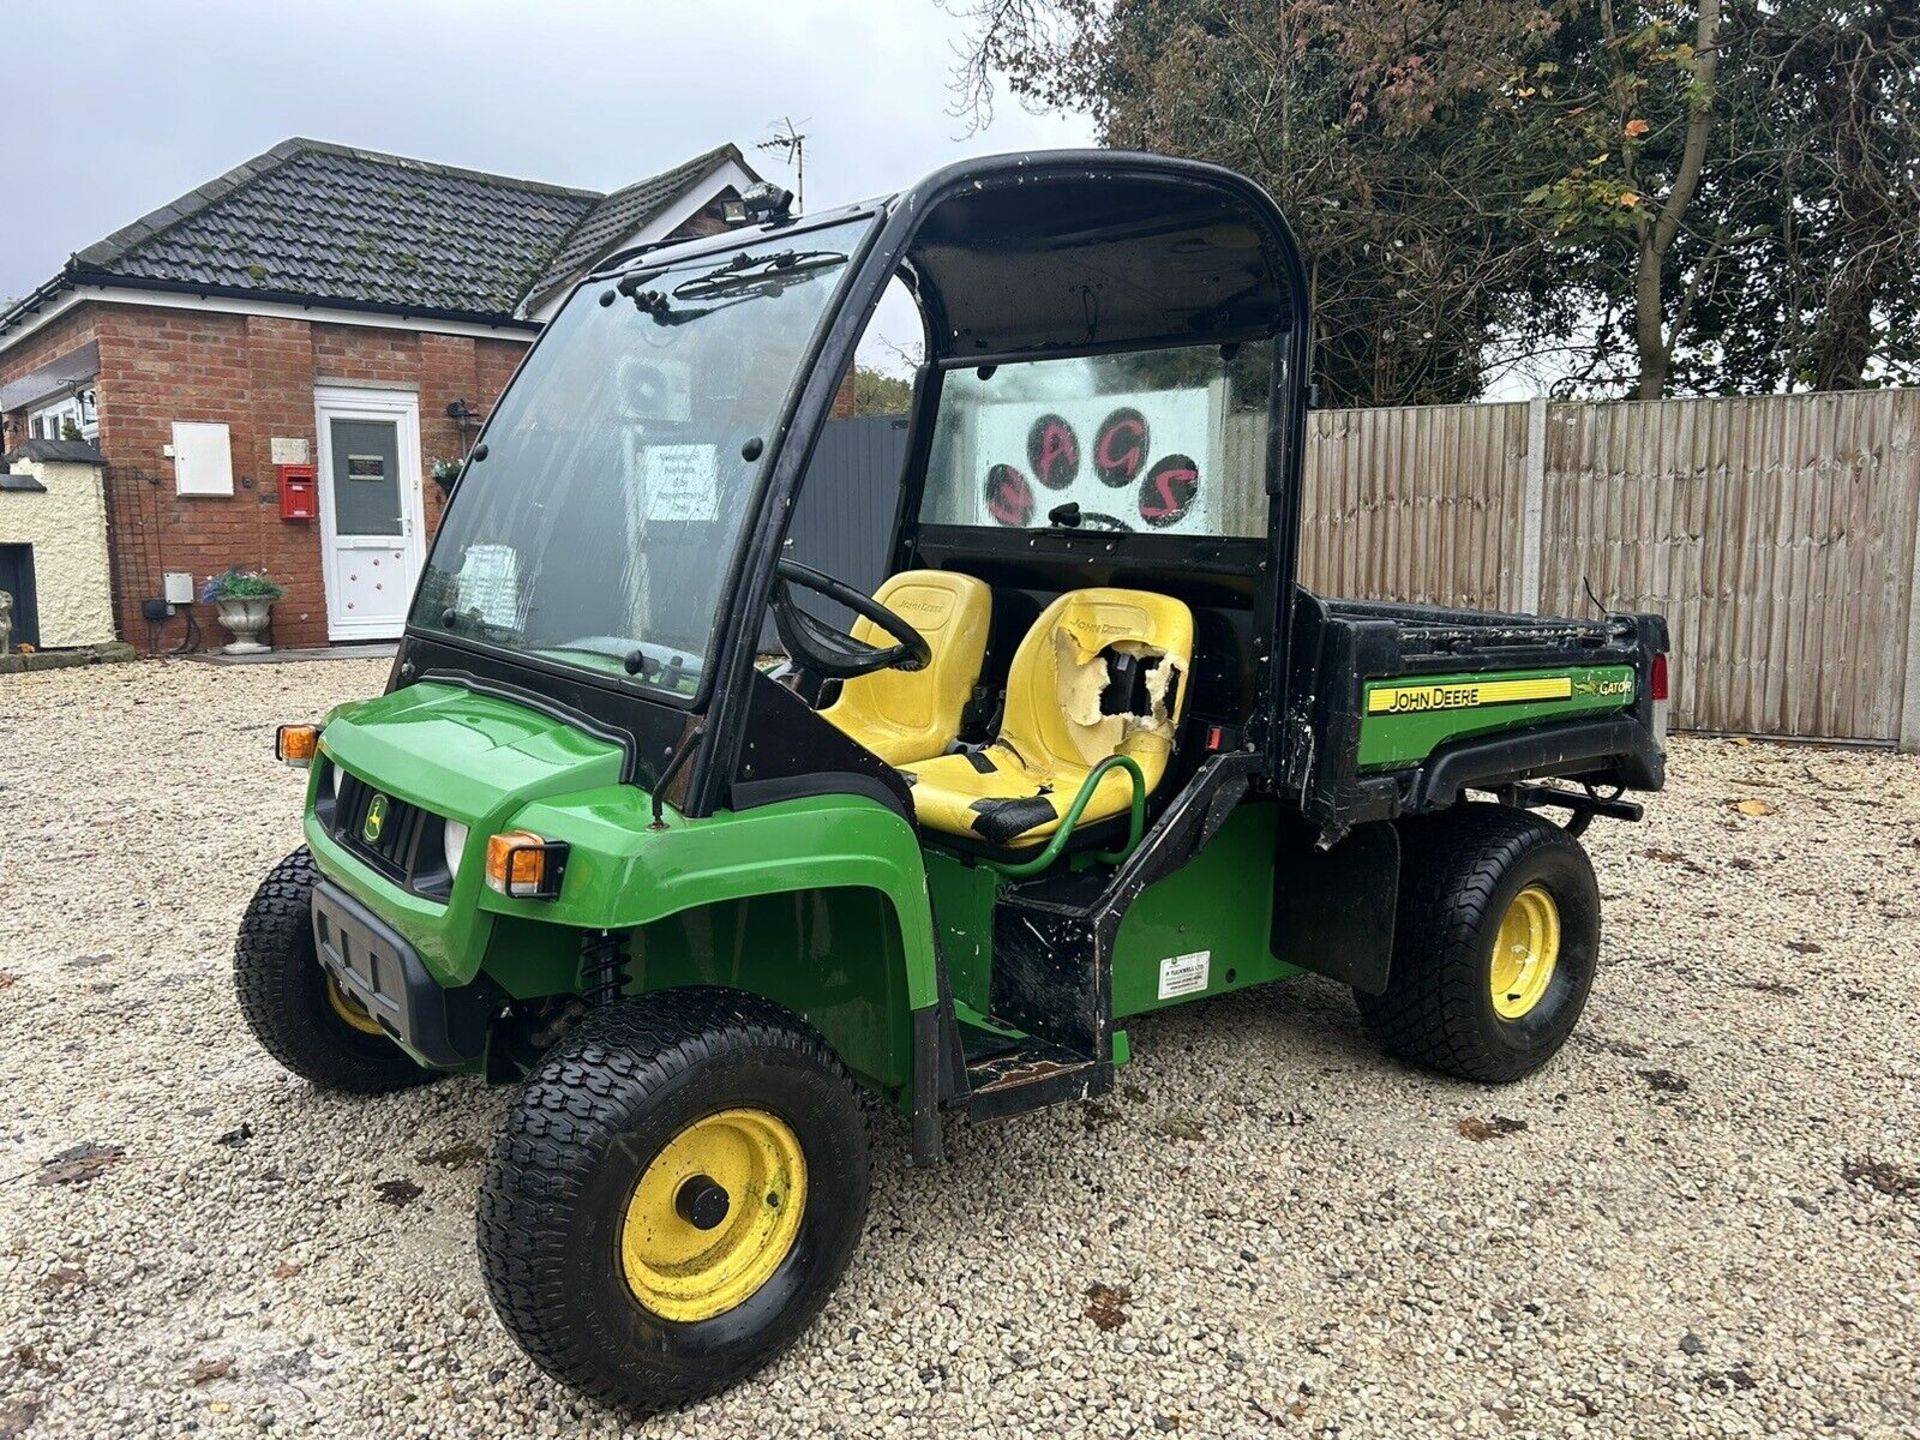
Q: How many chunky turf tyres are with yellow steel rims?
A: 3